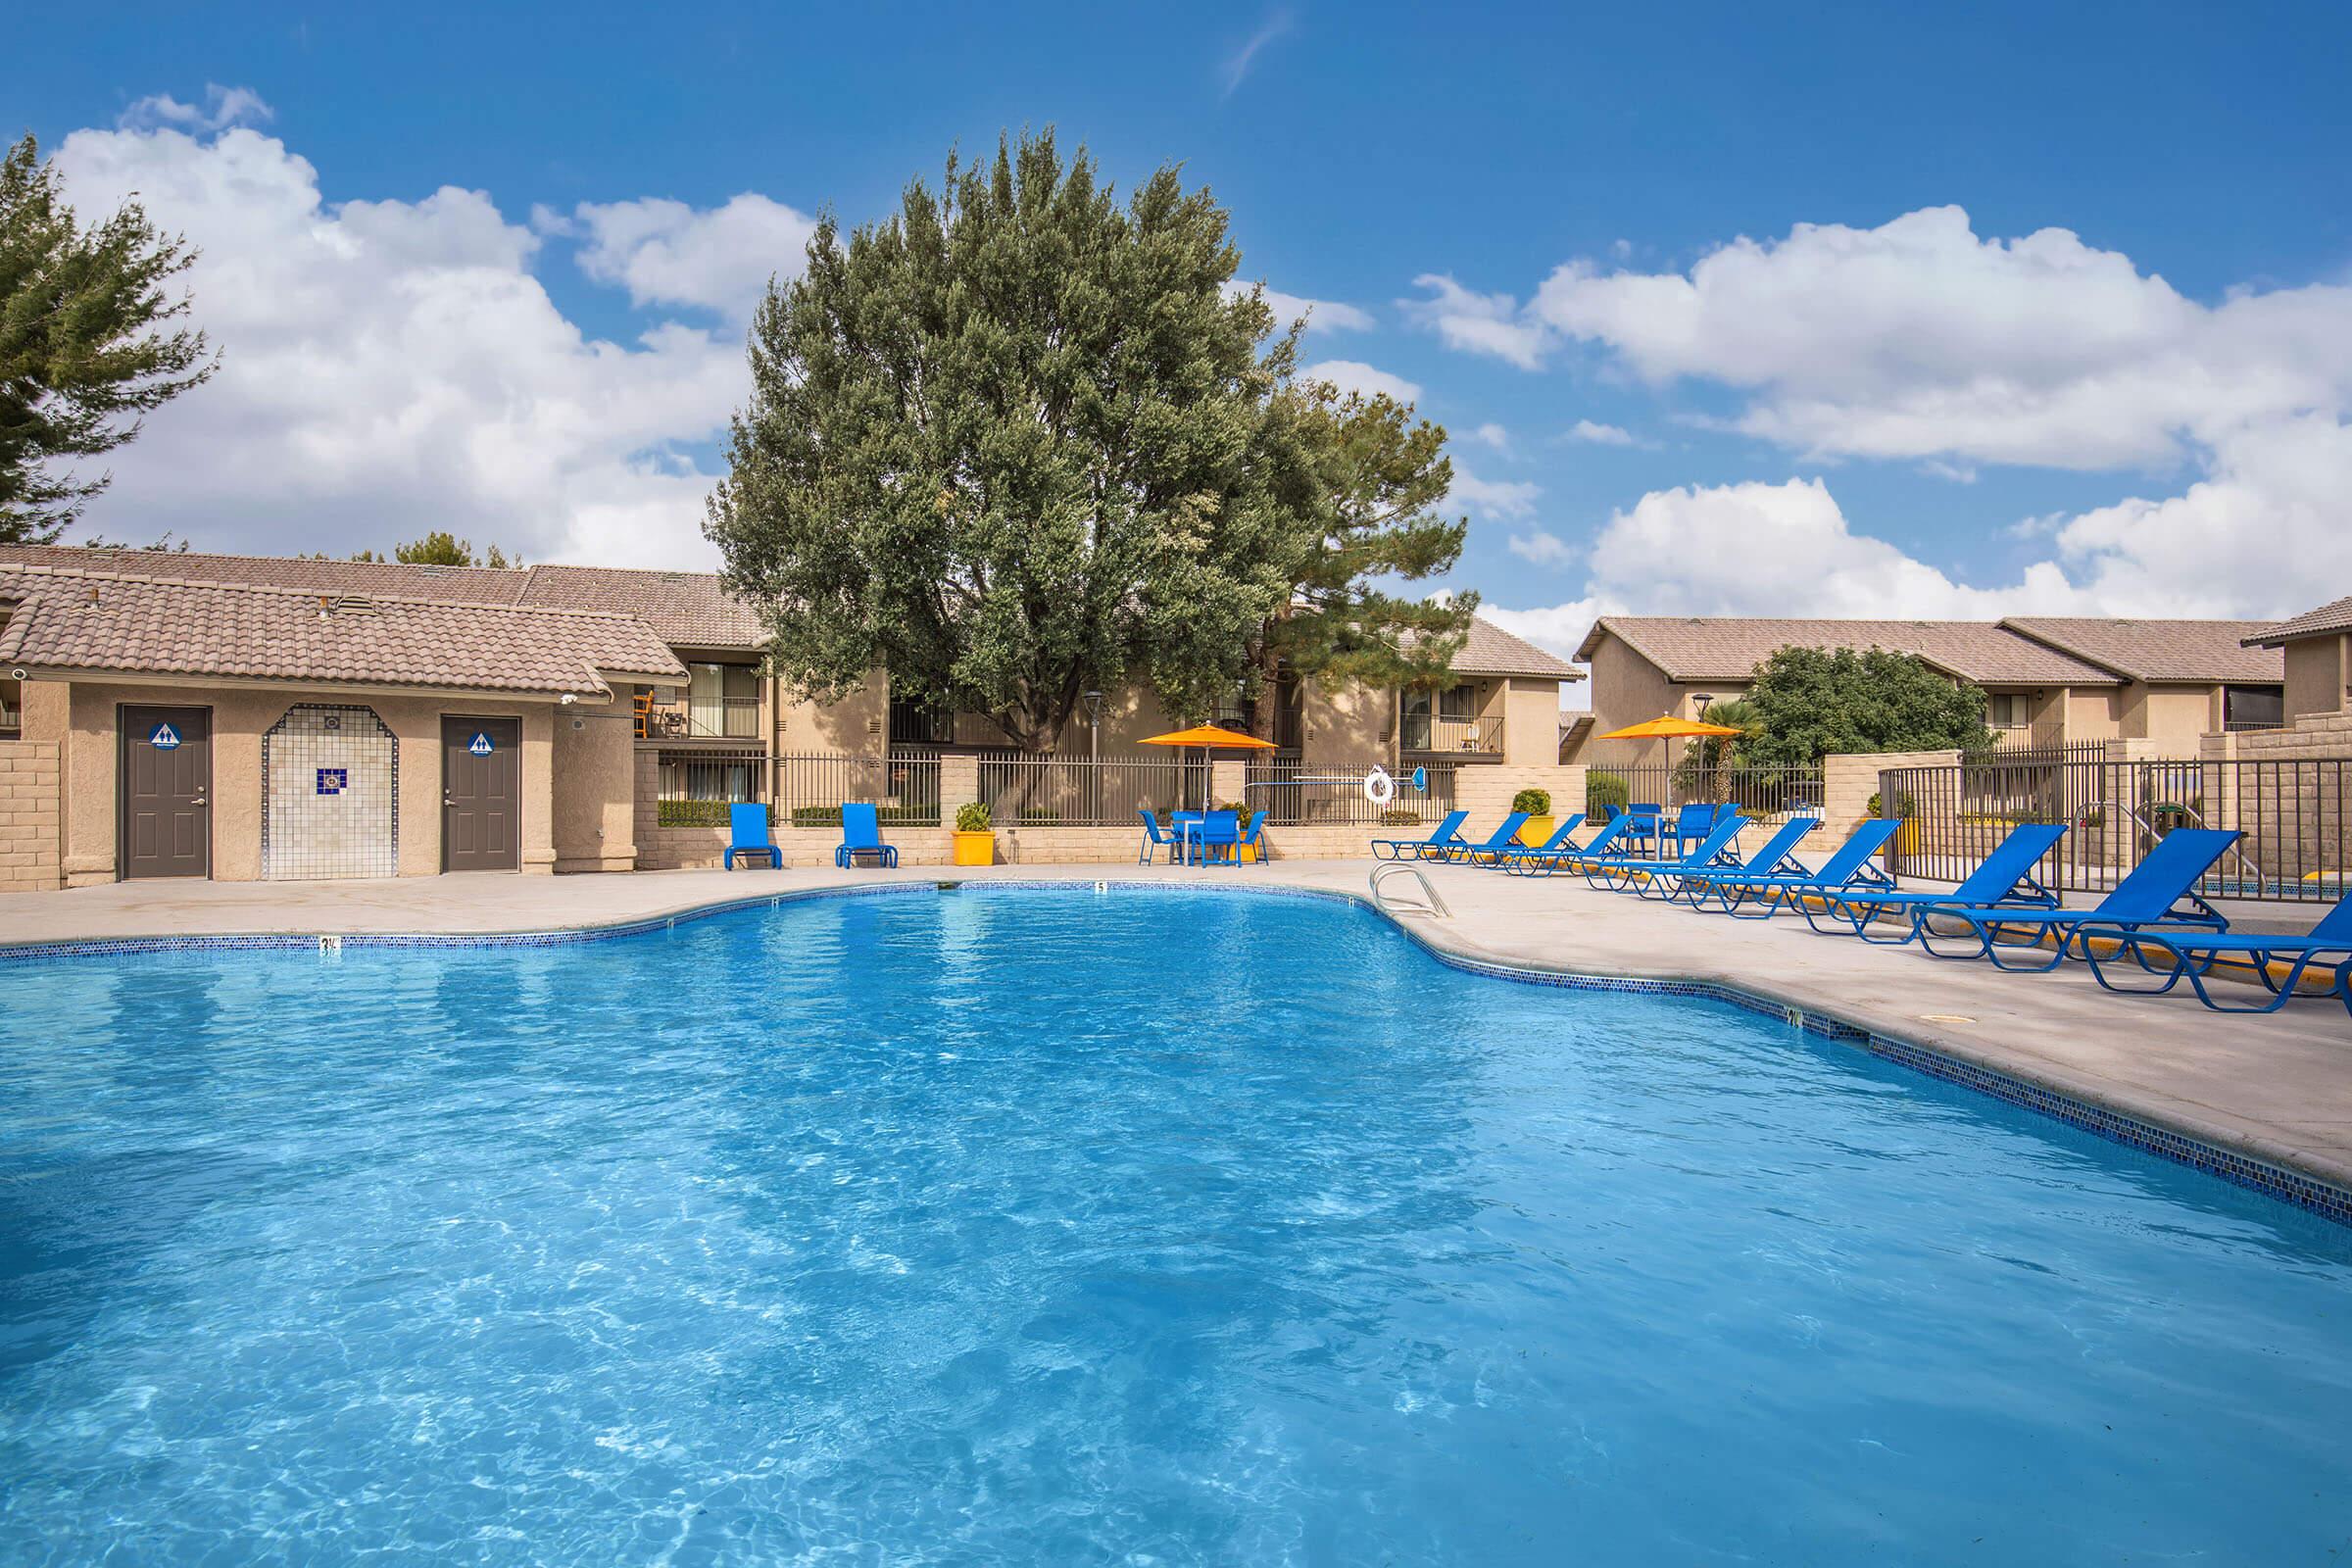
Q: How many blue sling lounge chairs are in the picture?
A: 12